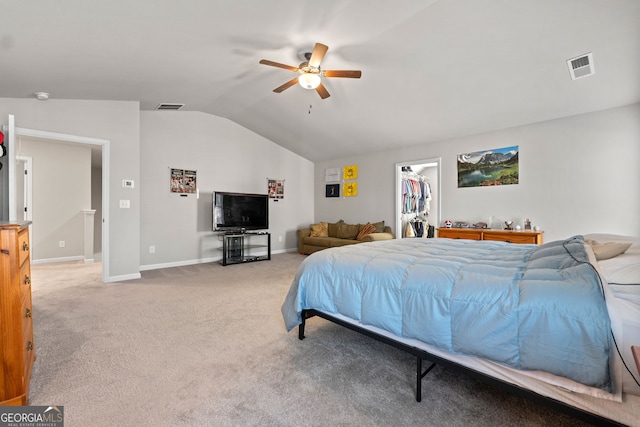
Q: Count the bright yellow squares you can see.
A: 2